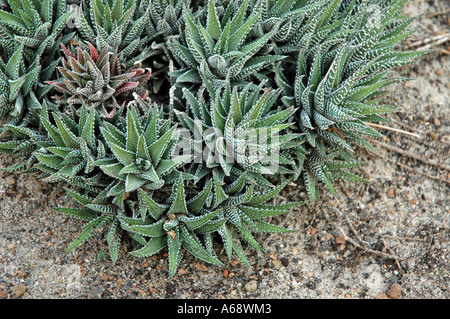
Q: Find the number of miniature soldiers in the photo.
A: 0